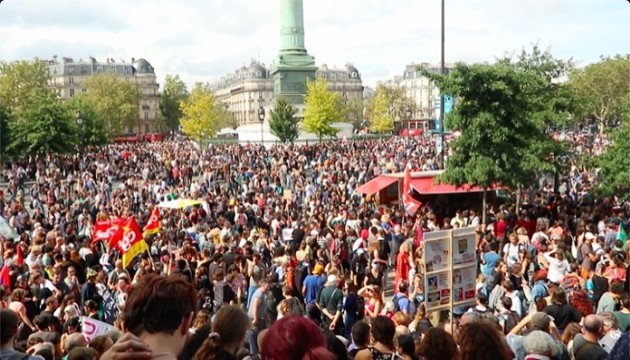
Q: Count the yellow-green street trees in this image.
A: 3